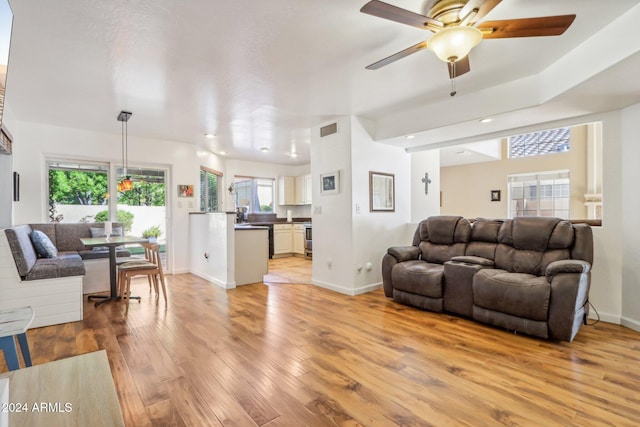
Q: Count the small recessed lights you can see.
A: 6